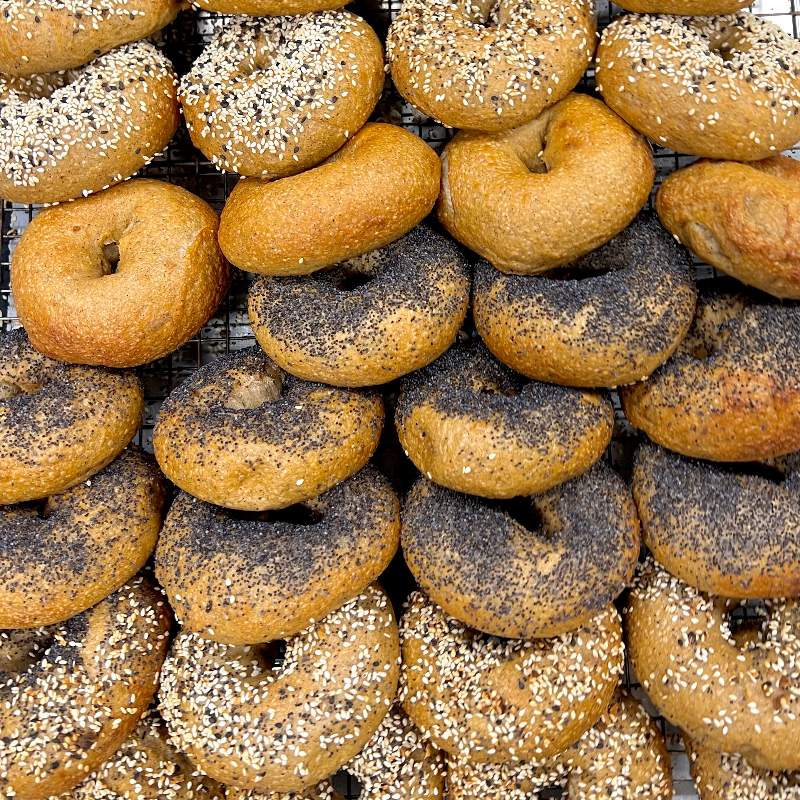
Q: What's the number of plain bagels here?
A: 4